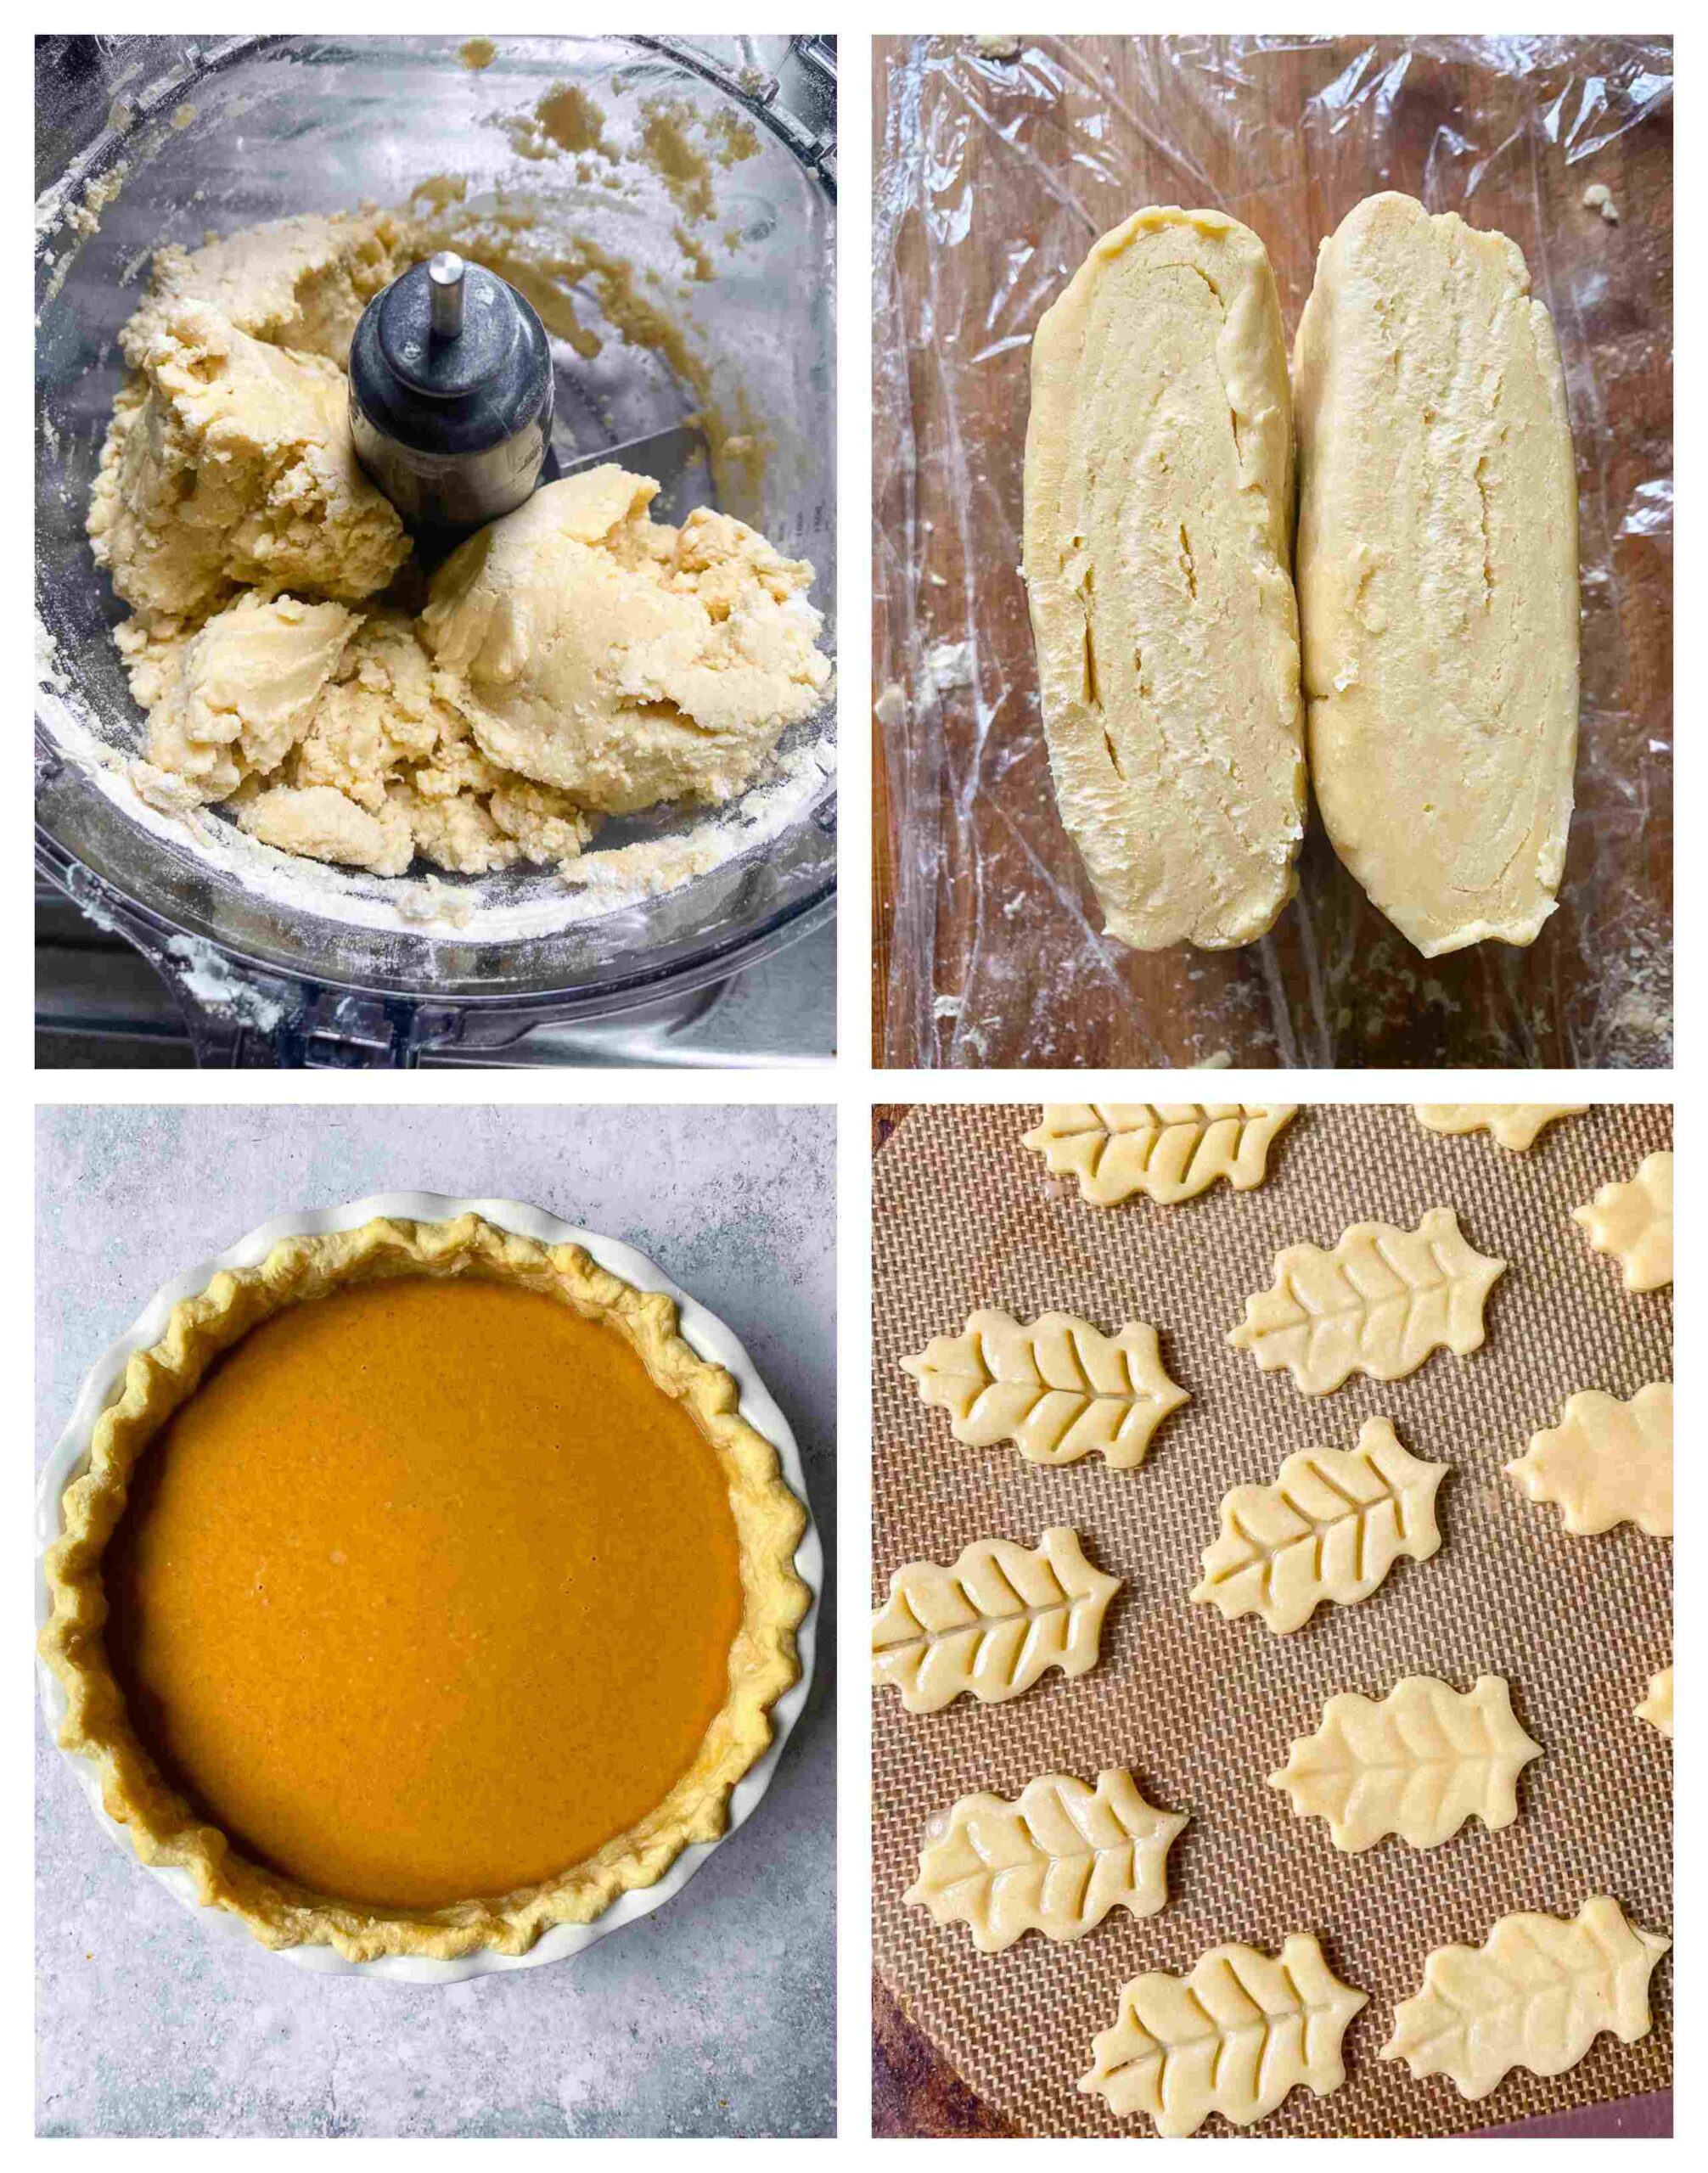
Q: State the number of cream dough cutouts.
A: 13